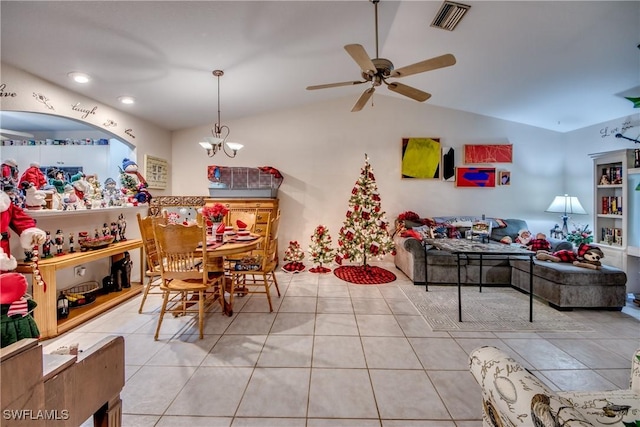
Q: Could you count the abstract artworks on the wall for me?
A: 5